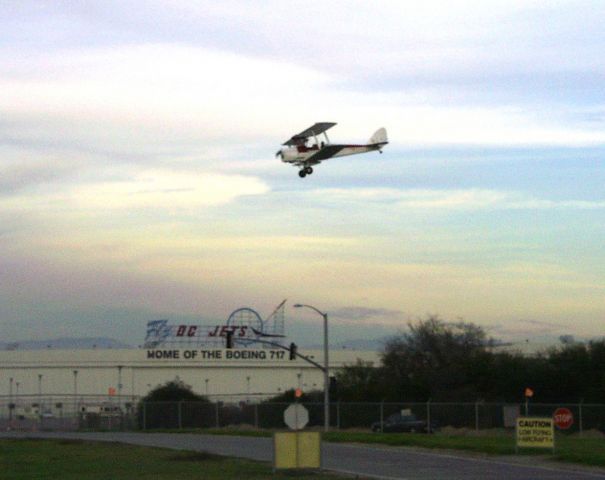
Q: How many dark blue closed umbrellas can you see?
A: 0